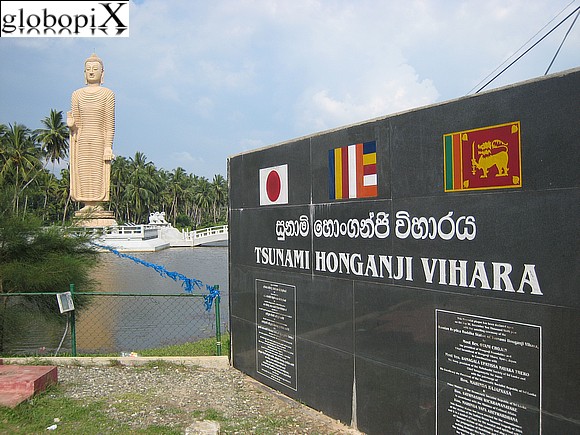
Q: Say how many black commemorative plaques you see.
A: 2